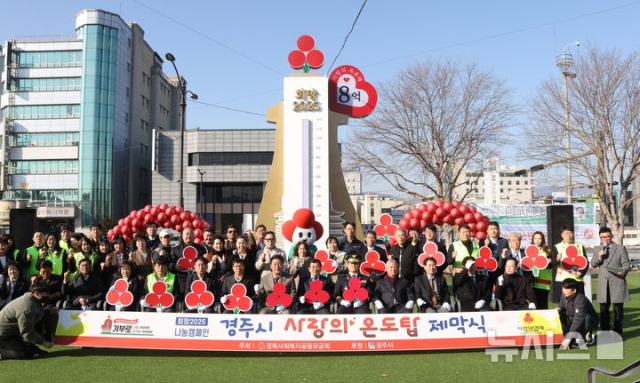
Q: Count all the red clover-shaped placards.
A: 15